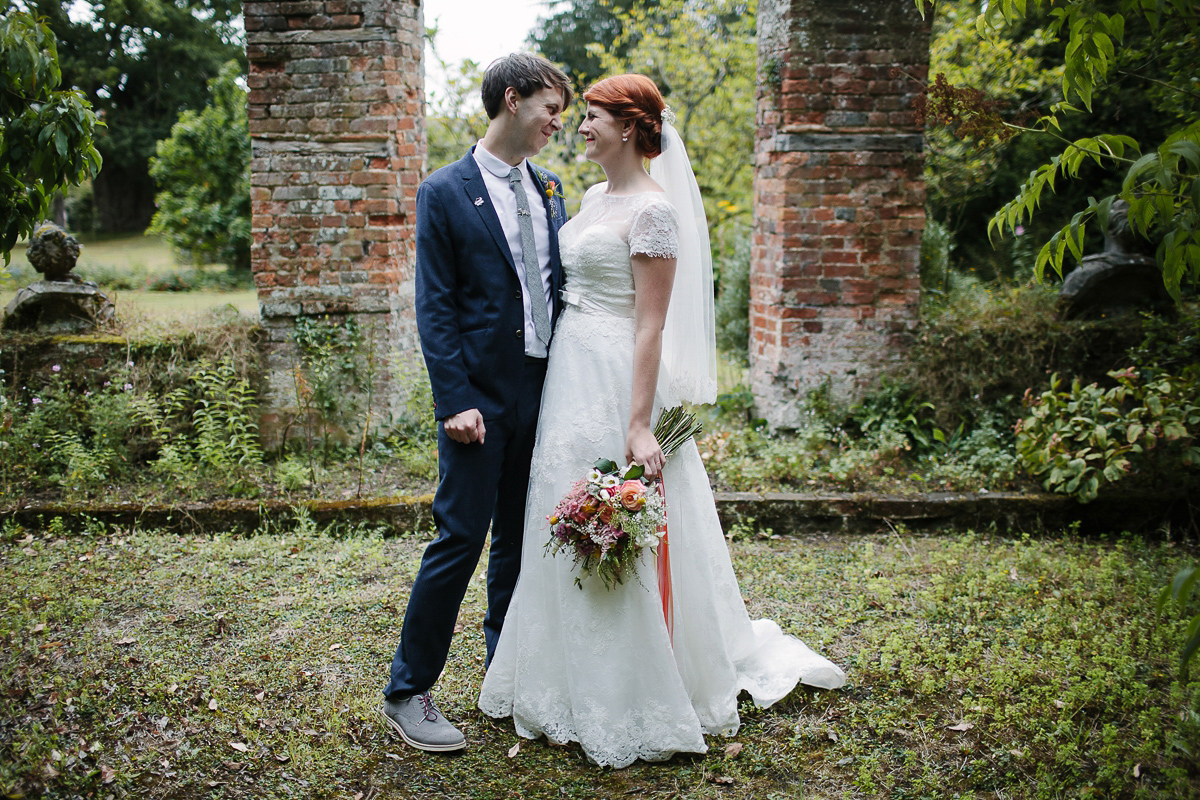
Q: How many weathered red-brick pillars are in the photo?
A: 2